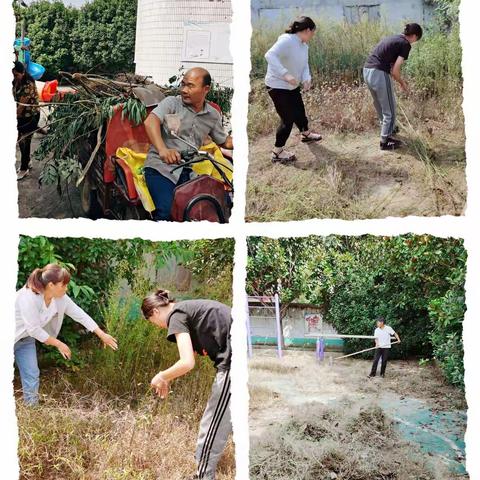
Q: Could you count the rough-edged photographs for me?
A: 4